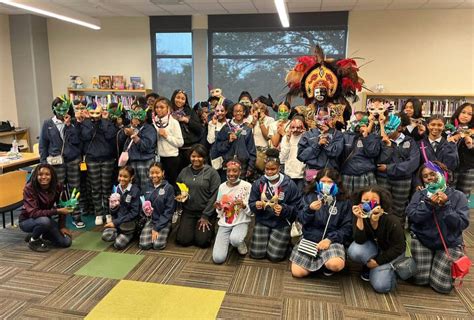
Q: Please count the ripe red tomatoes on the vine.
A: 0